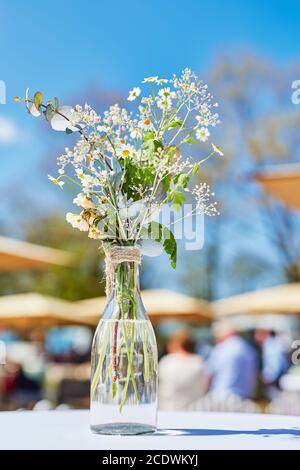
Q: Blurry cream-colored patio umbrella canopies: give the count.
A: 5